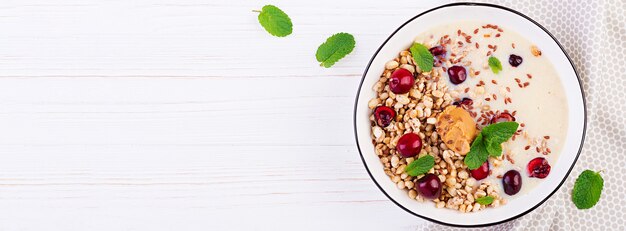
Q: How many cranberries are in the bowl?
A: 12